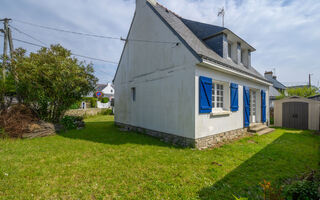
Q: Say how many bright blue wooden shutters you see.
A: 4